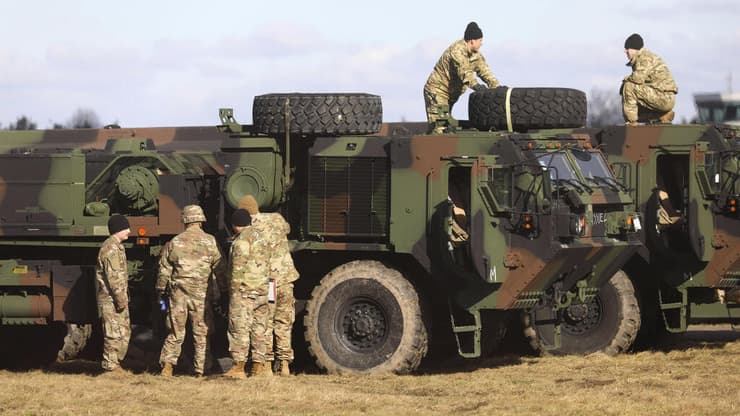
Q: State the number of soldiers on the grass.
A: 4